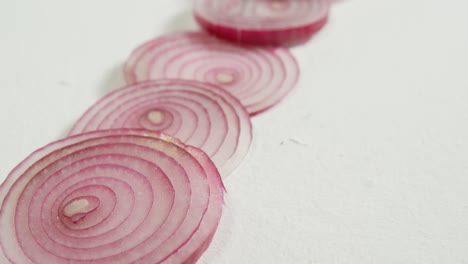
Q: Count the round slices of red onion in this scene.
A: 4